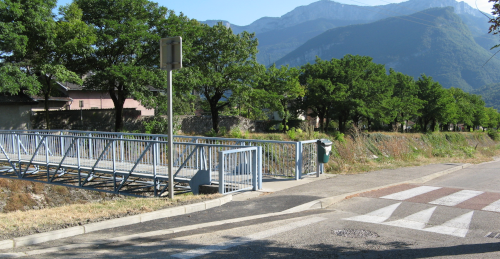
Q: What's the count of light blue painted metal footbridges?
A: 1